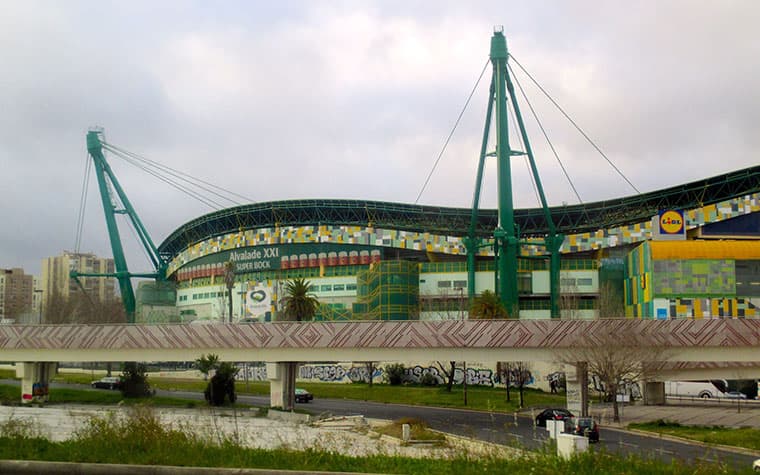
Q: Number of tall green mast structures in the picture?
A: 2